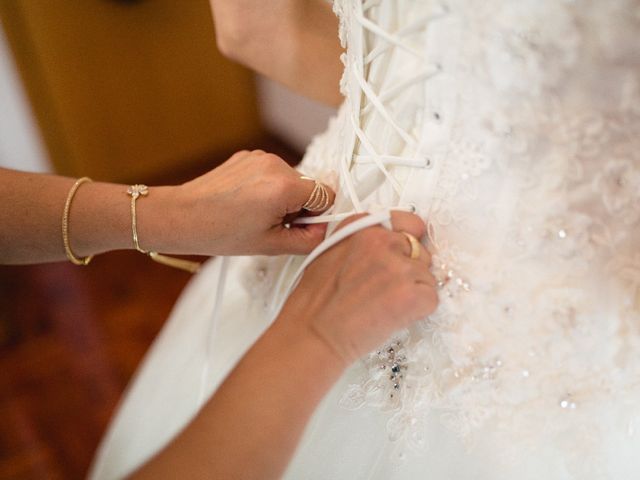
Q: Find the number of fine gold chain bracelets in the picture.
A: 2